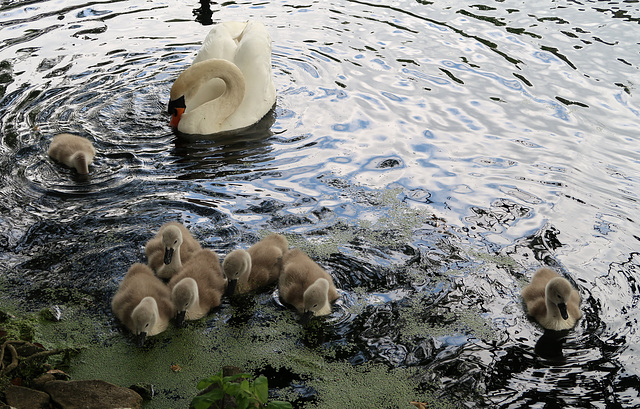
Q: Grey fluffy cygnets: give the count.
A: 7